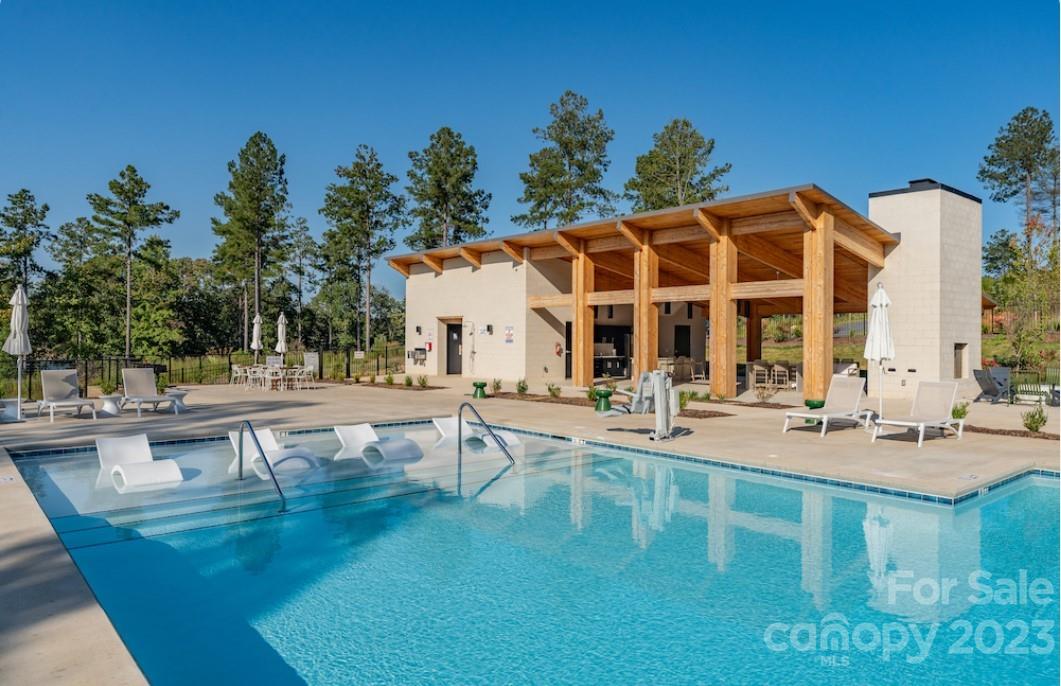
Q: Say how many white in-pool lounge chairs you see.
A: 4